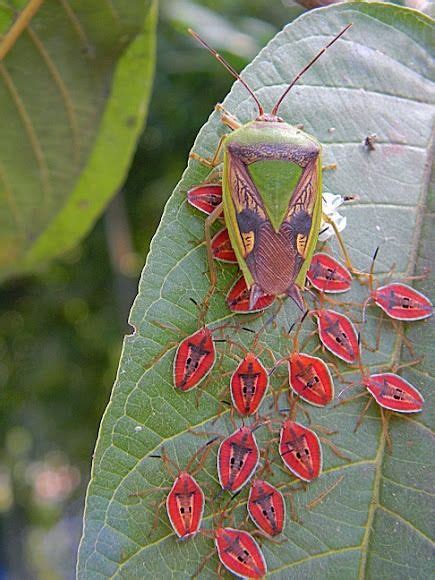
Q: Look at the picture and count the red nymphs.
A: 15